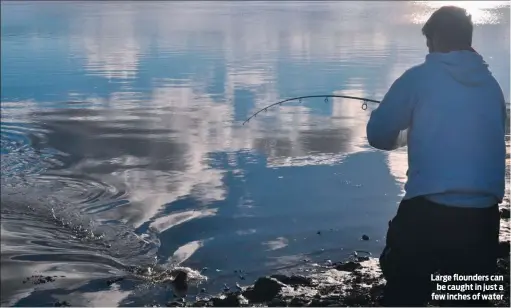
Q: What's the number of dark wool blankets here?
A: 0